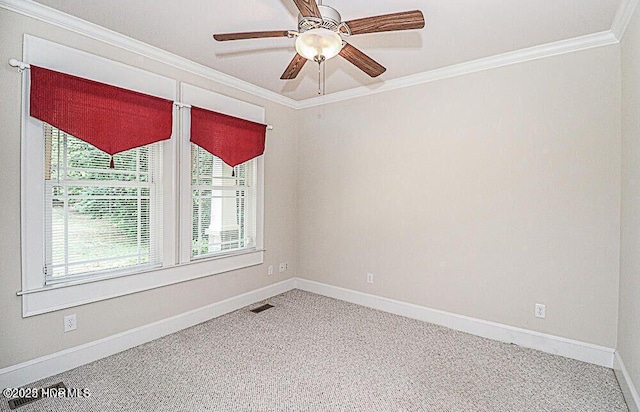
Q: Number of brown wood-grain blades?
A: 5